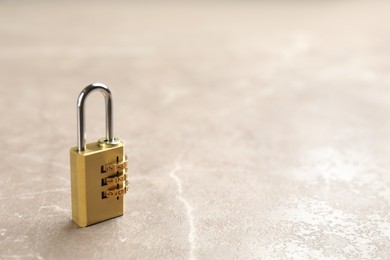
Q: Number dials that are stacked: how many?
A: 3